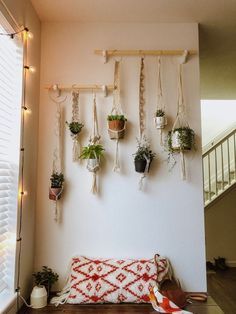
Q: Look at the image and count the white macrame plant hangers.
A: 7